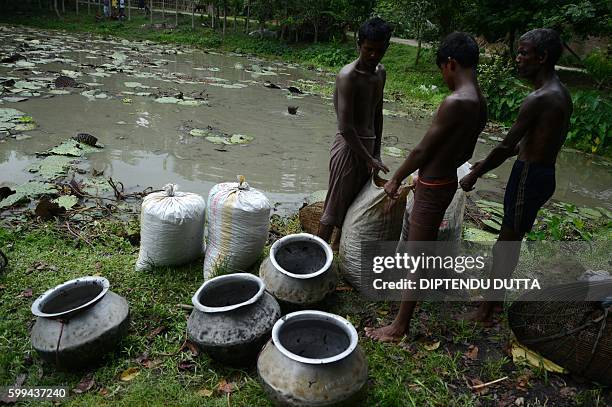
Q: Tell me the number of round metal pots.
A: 4